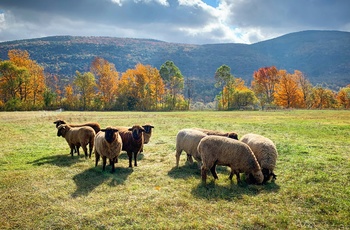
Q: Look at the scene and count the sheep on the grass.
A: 9